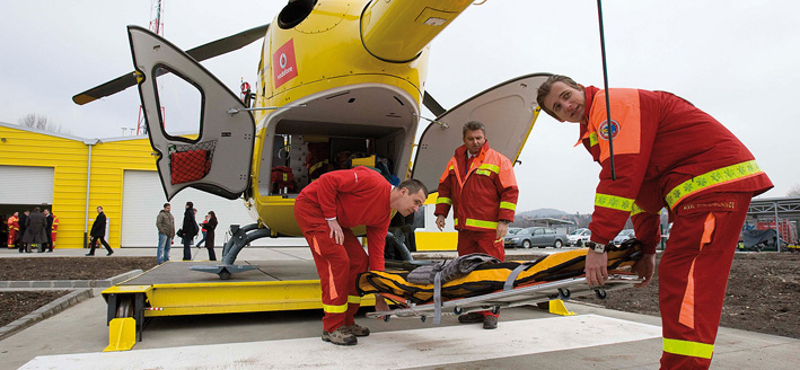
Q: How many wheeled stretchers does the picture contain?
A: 1